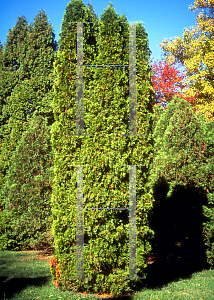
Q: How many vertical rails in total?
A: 4